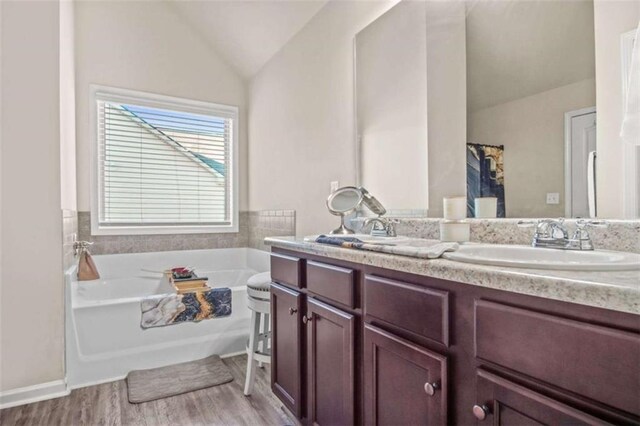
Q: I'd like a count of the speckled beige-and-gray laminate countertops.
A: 1